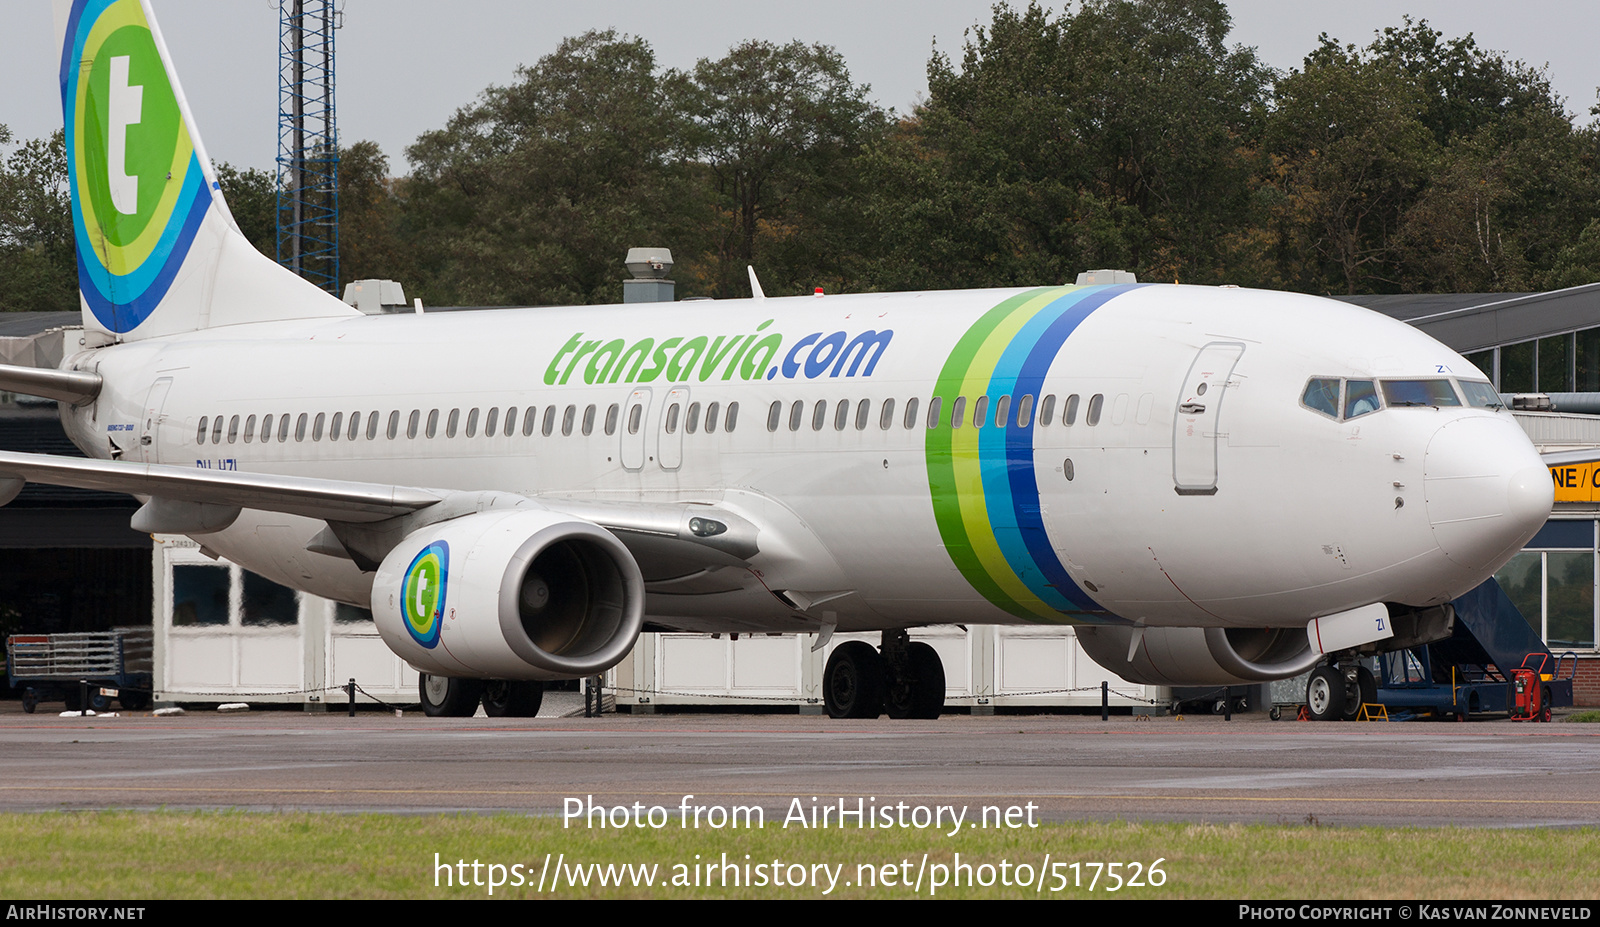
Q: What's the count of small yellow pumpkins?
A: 0